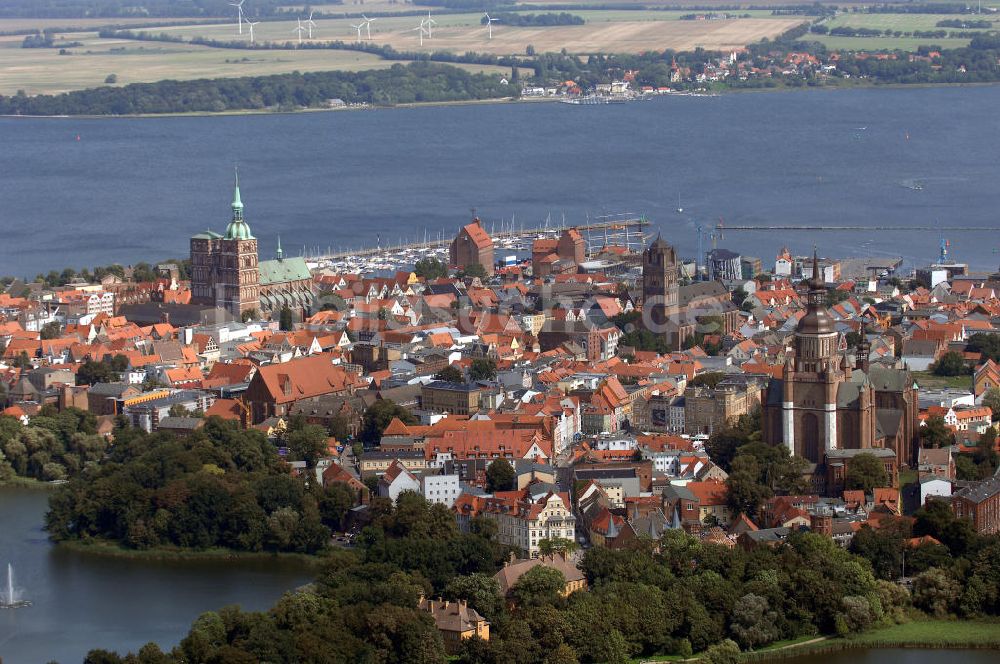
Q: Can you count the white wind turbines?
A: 9